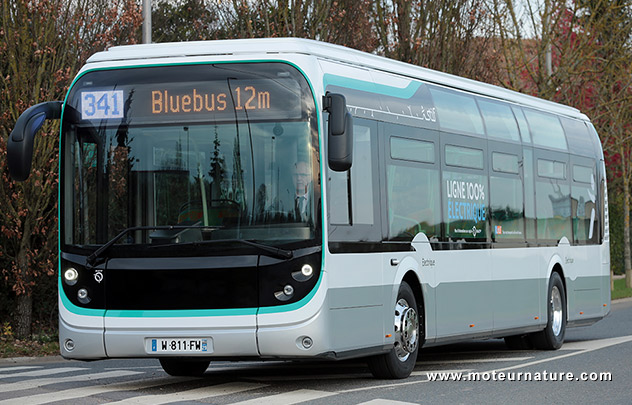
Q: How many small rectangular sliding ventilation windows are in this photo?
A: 5